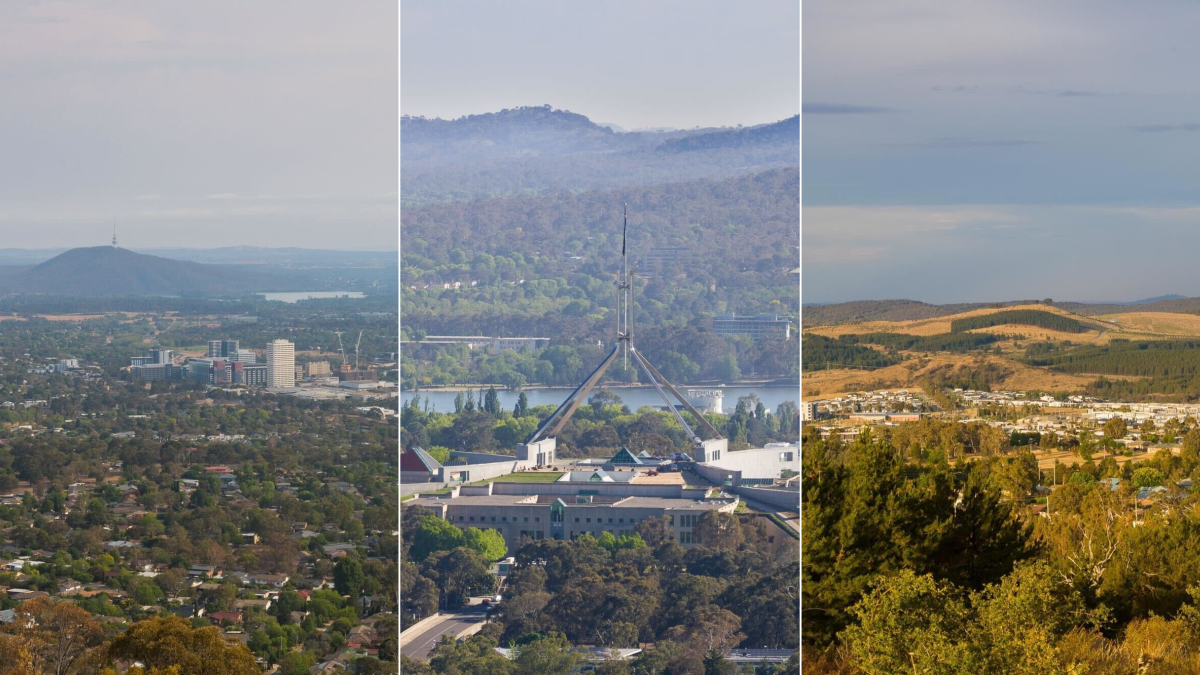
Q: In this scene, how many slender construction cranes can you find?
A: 2